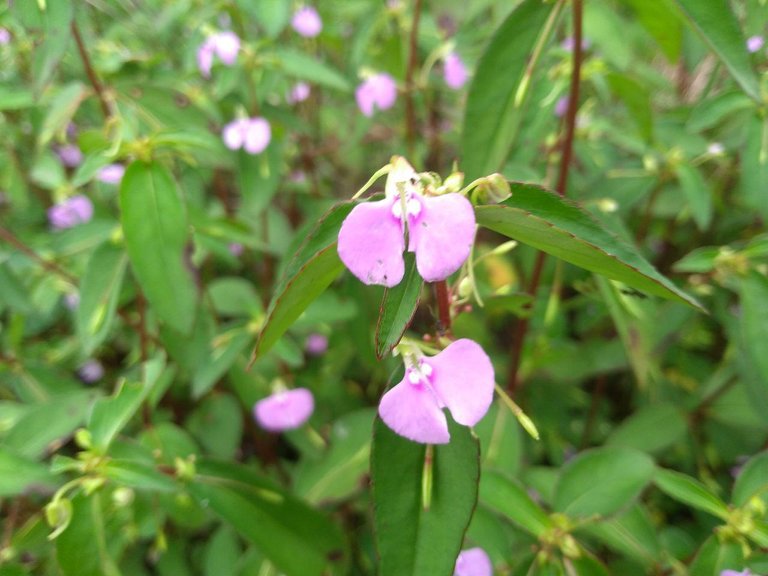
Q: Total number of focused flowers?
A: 2